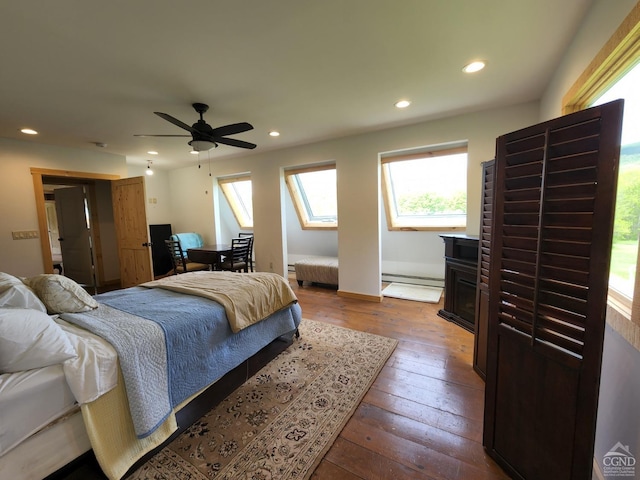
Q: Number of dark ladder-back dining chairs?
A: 3